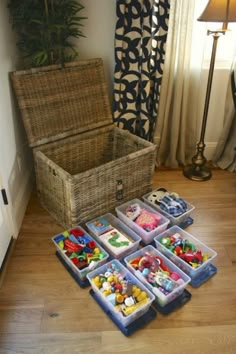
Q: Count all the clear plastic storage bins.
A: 7